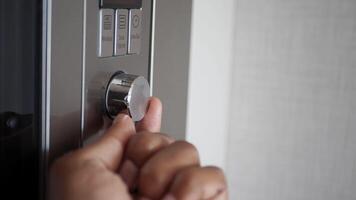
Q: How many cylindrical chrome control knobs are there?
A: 1